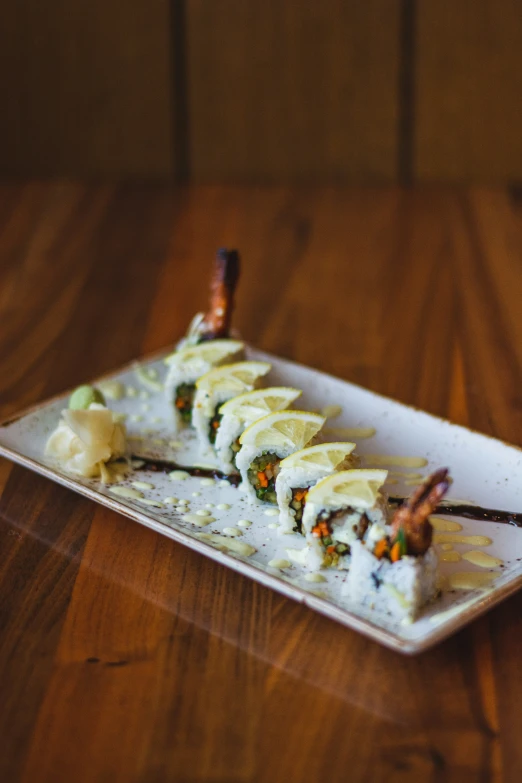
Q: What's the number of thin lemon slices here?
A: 6